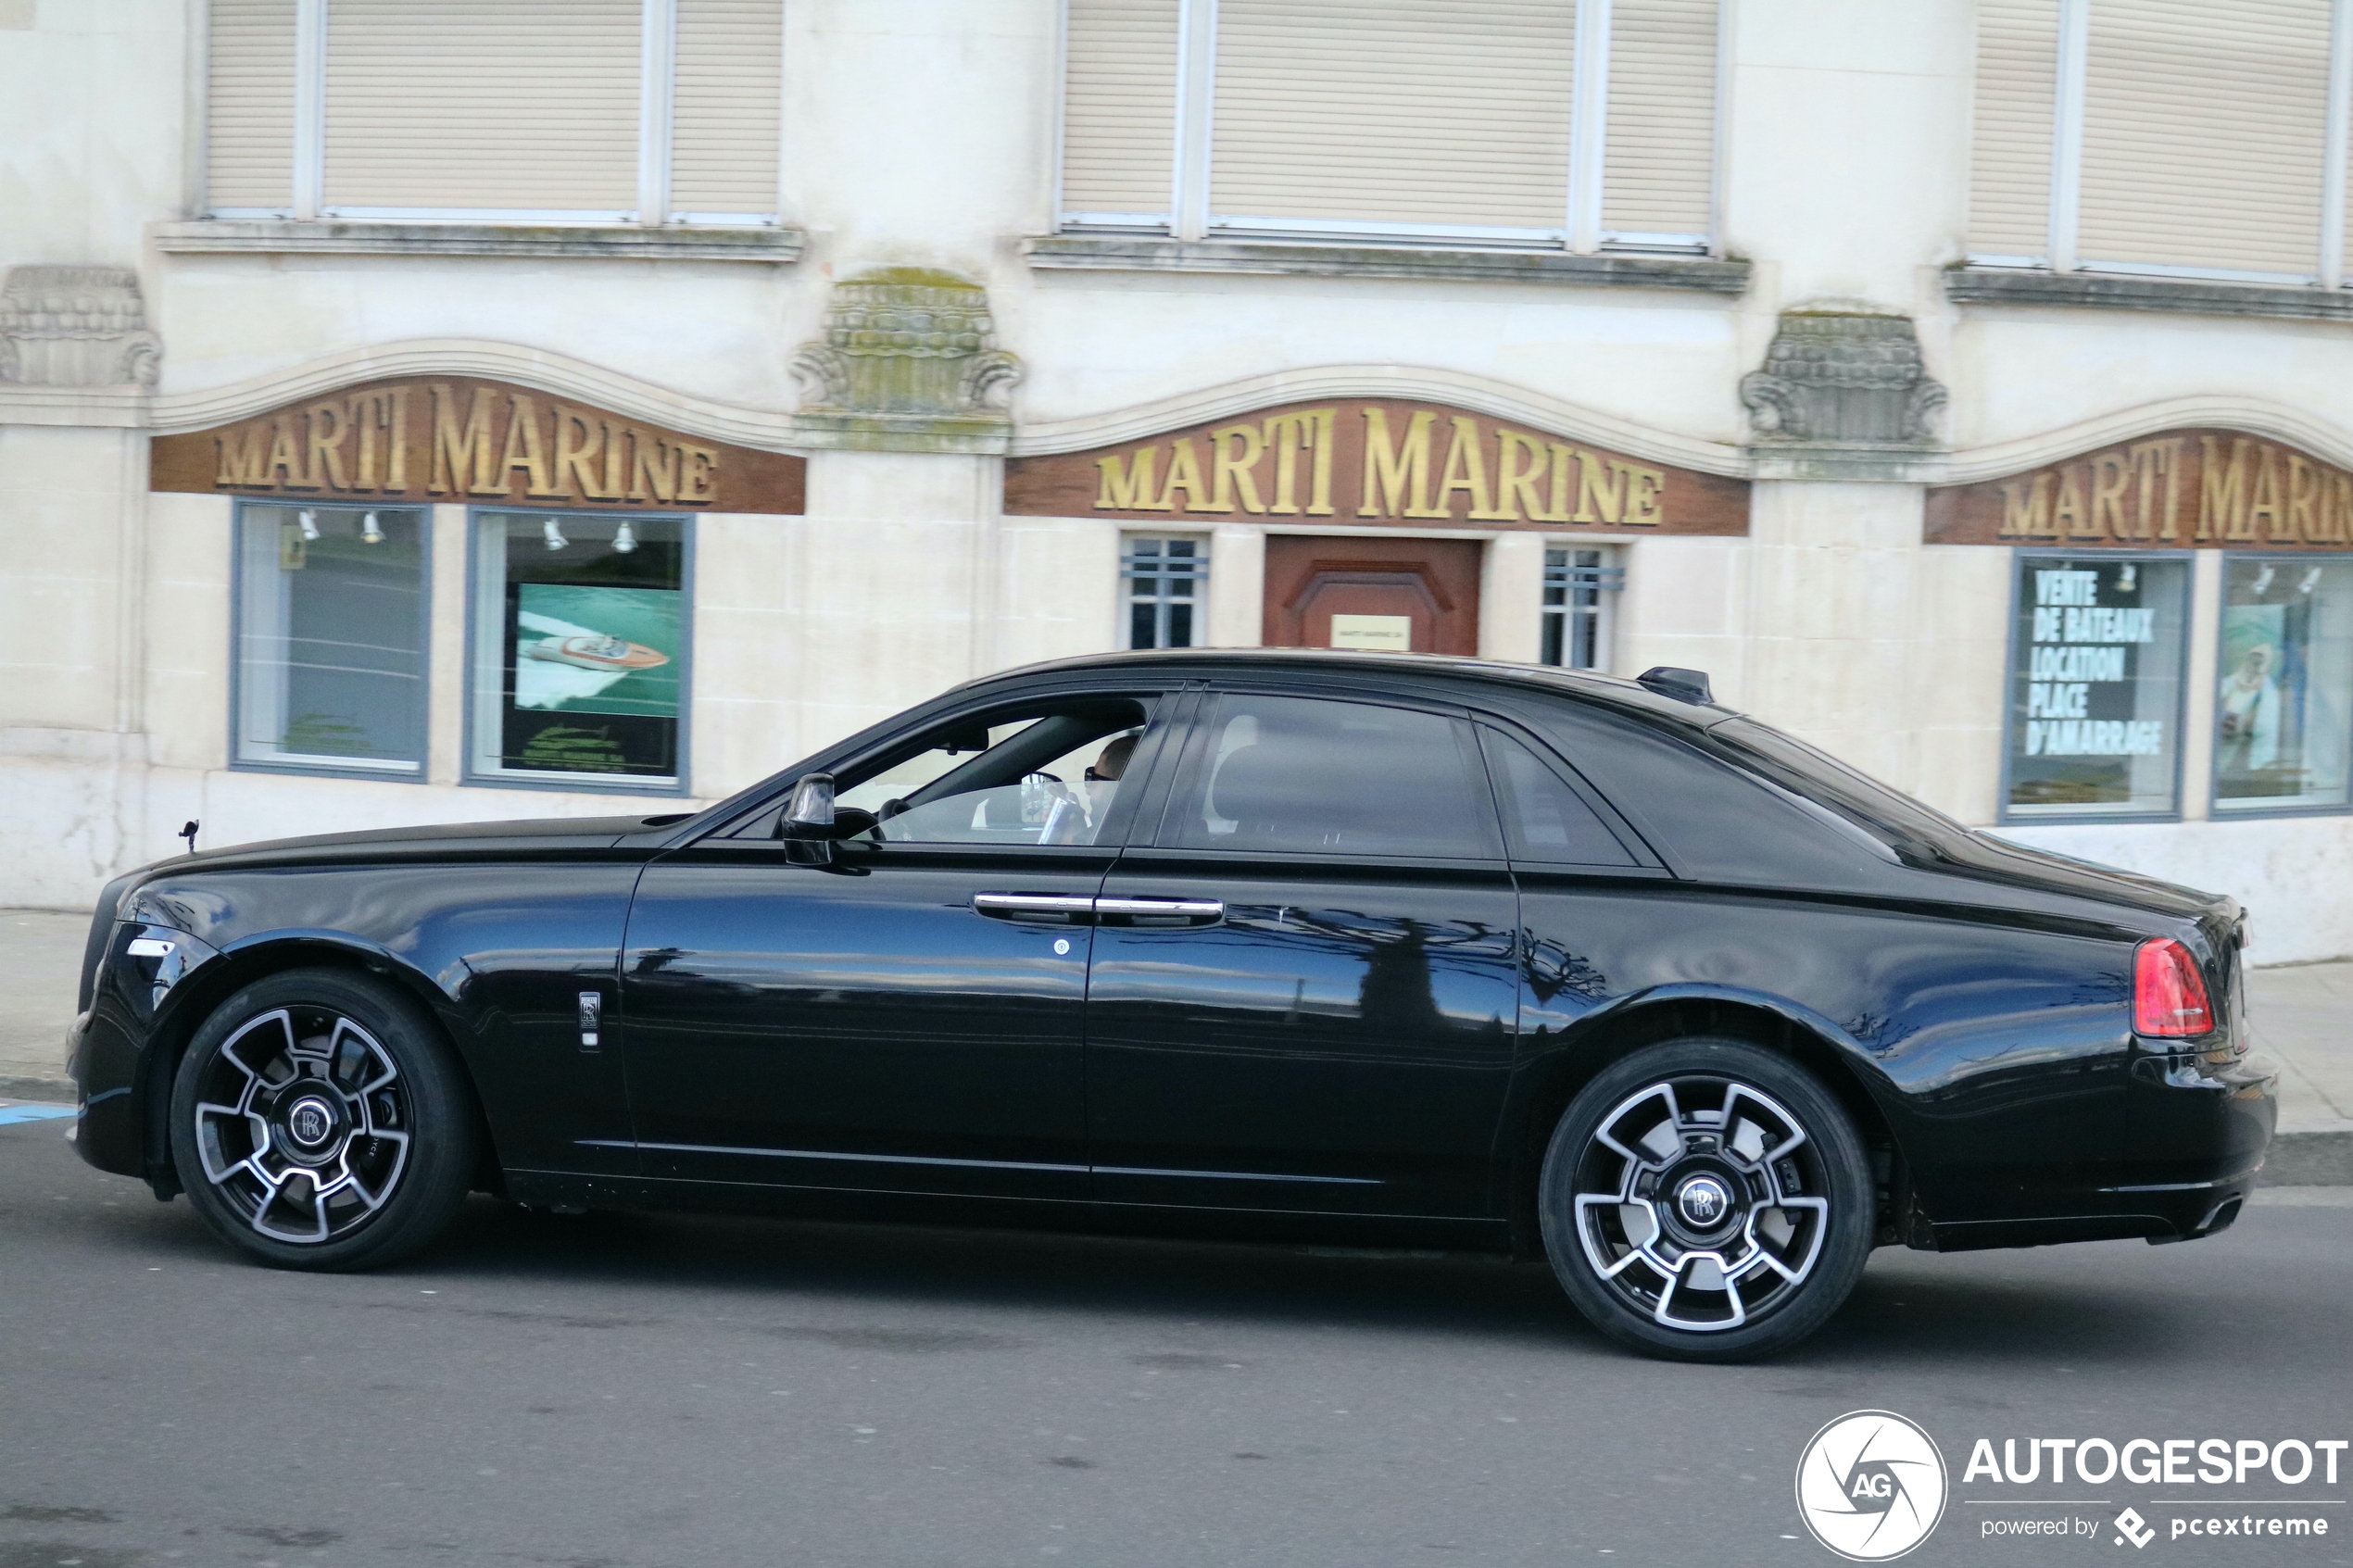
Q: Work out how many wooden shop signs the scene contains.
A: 3